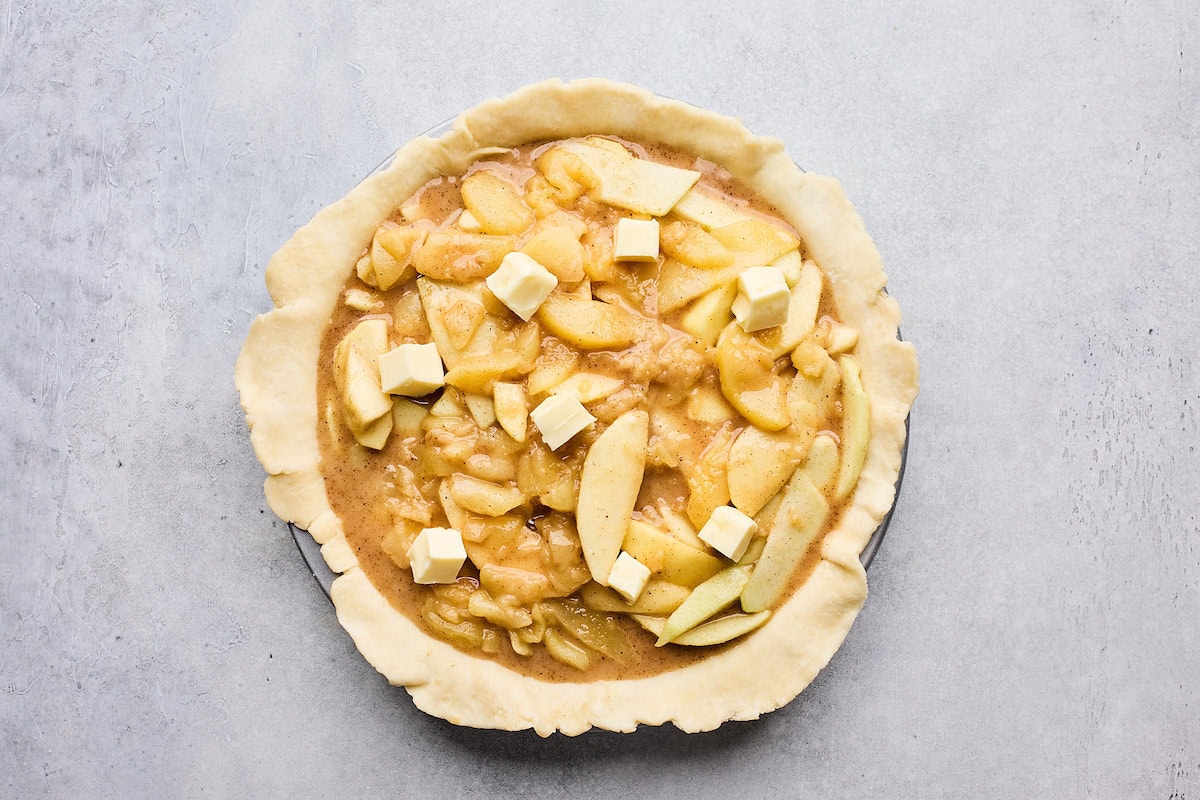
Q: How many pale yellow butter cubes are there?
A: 8